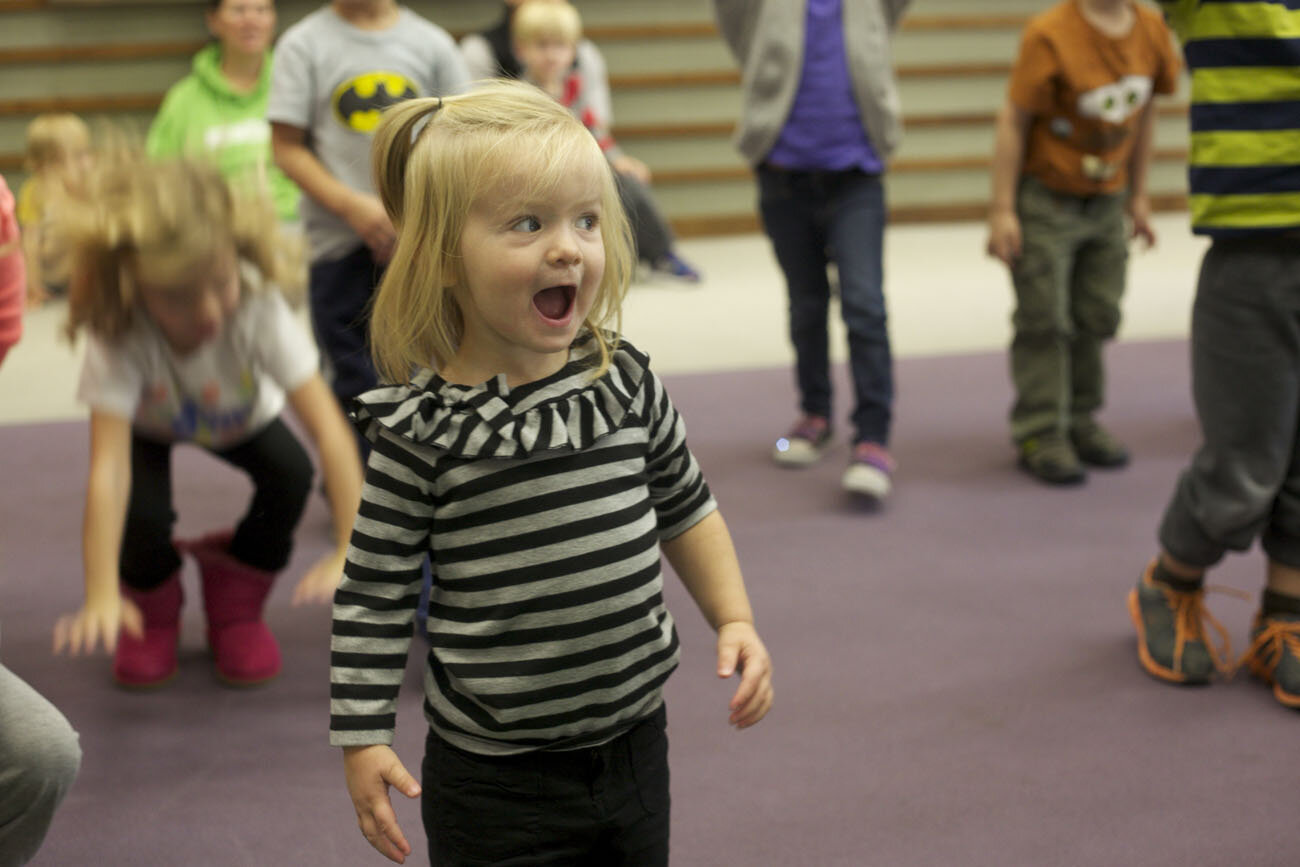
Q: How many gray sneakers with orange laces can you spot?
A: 2